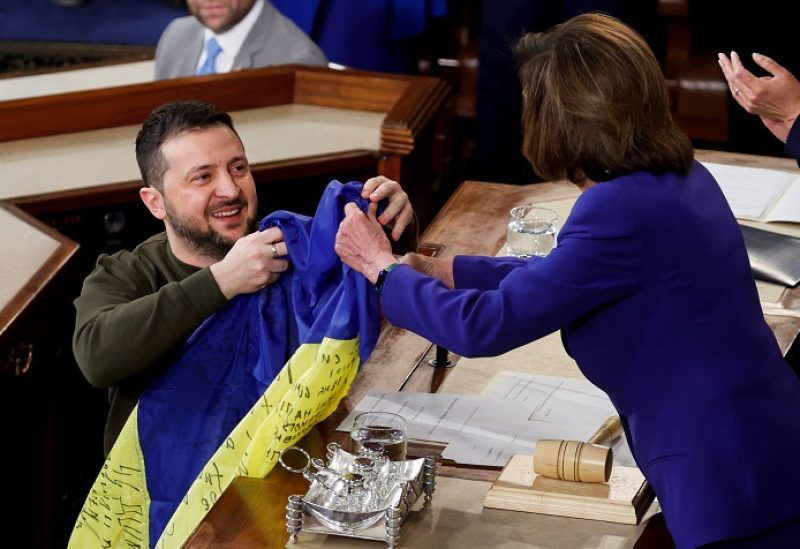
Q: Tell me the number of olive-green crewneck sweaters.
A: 1